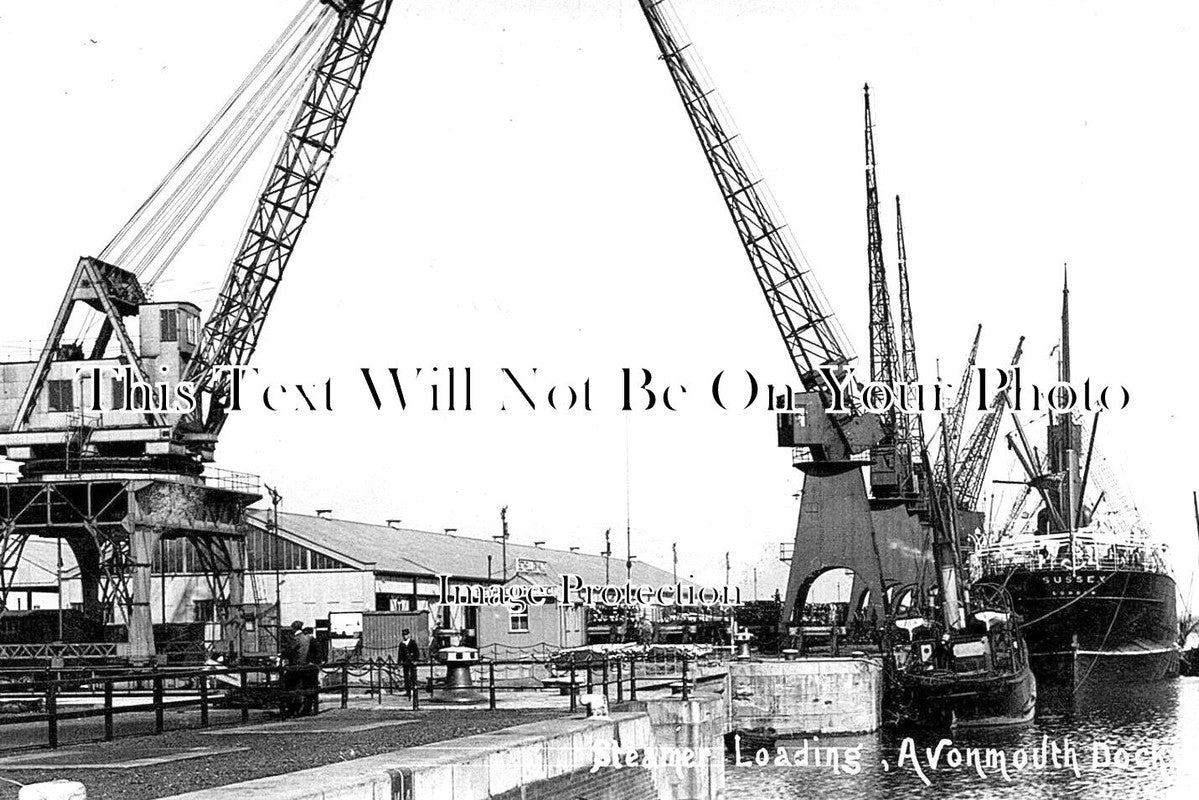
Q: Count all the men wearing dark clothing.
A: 3